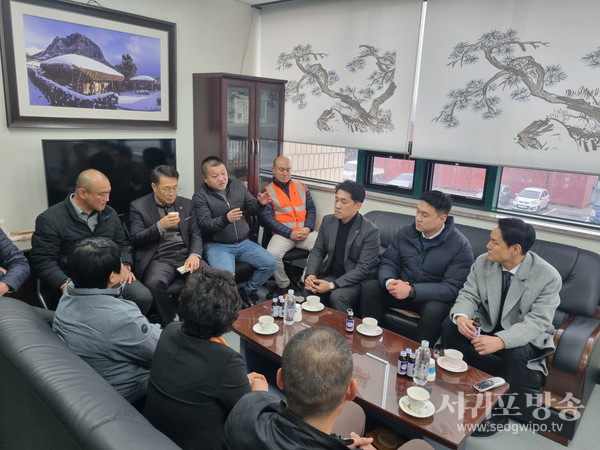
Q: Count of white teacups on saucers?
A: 5